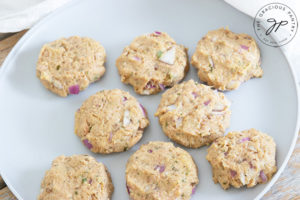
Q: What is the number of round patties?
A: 8